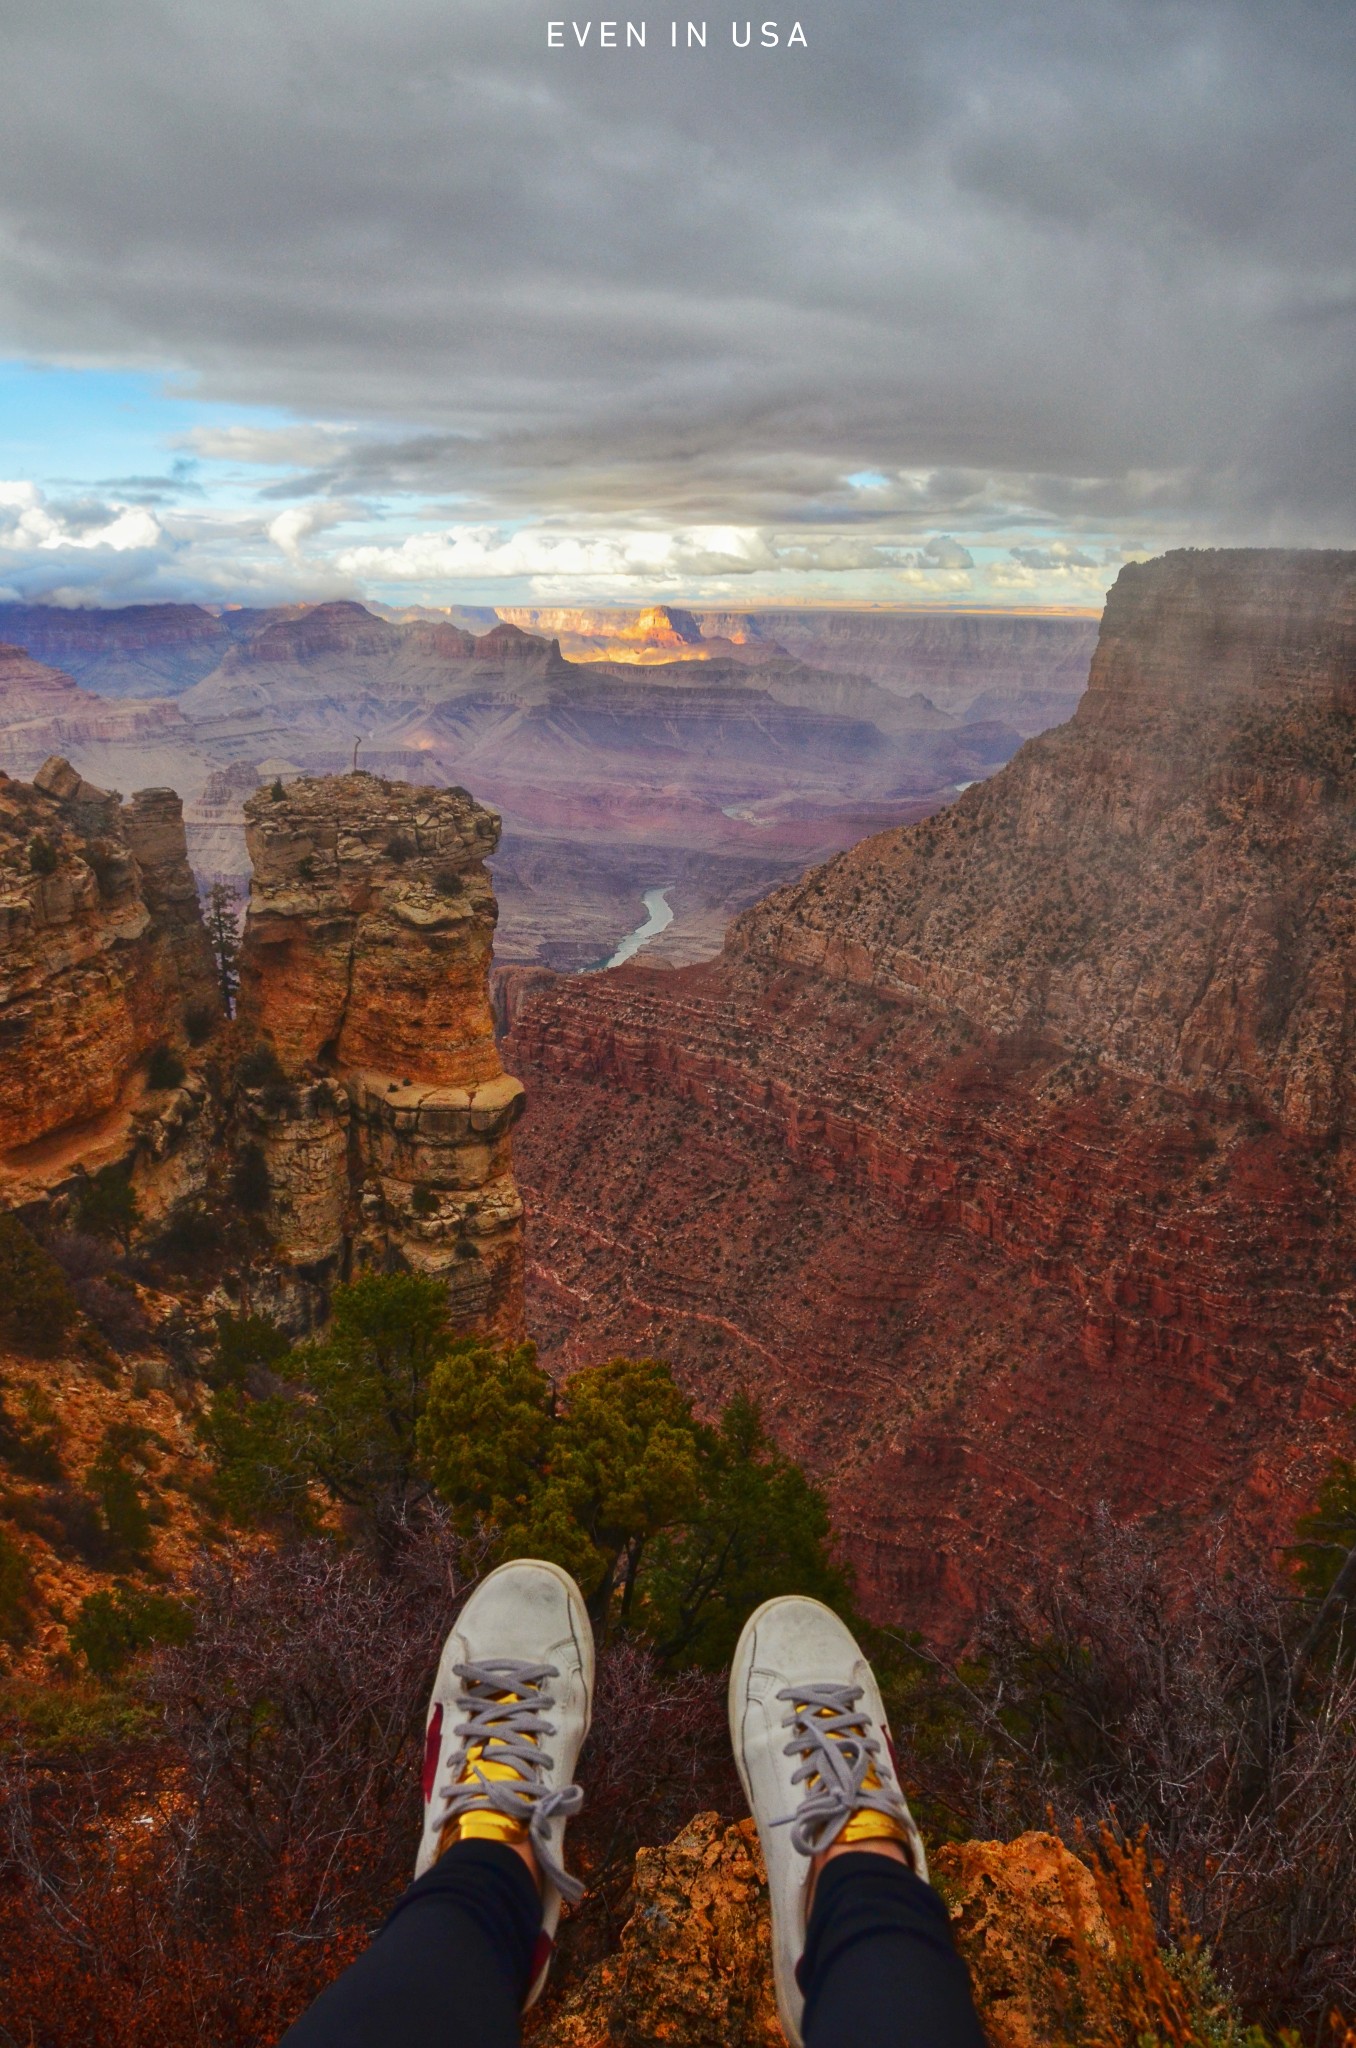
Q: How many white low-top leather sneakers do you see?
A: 2